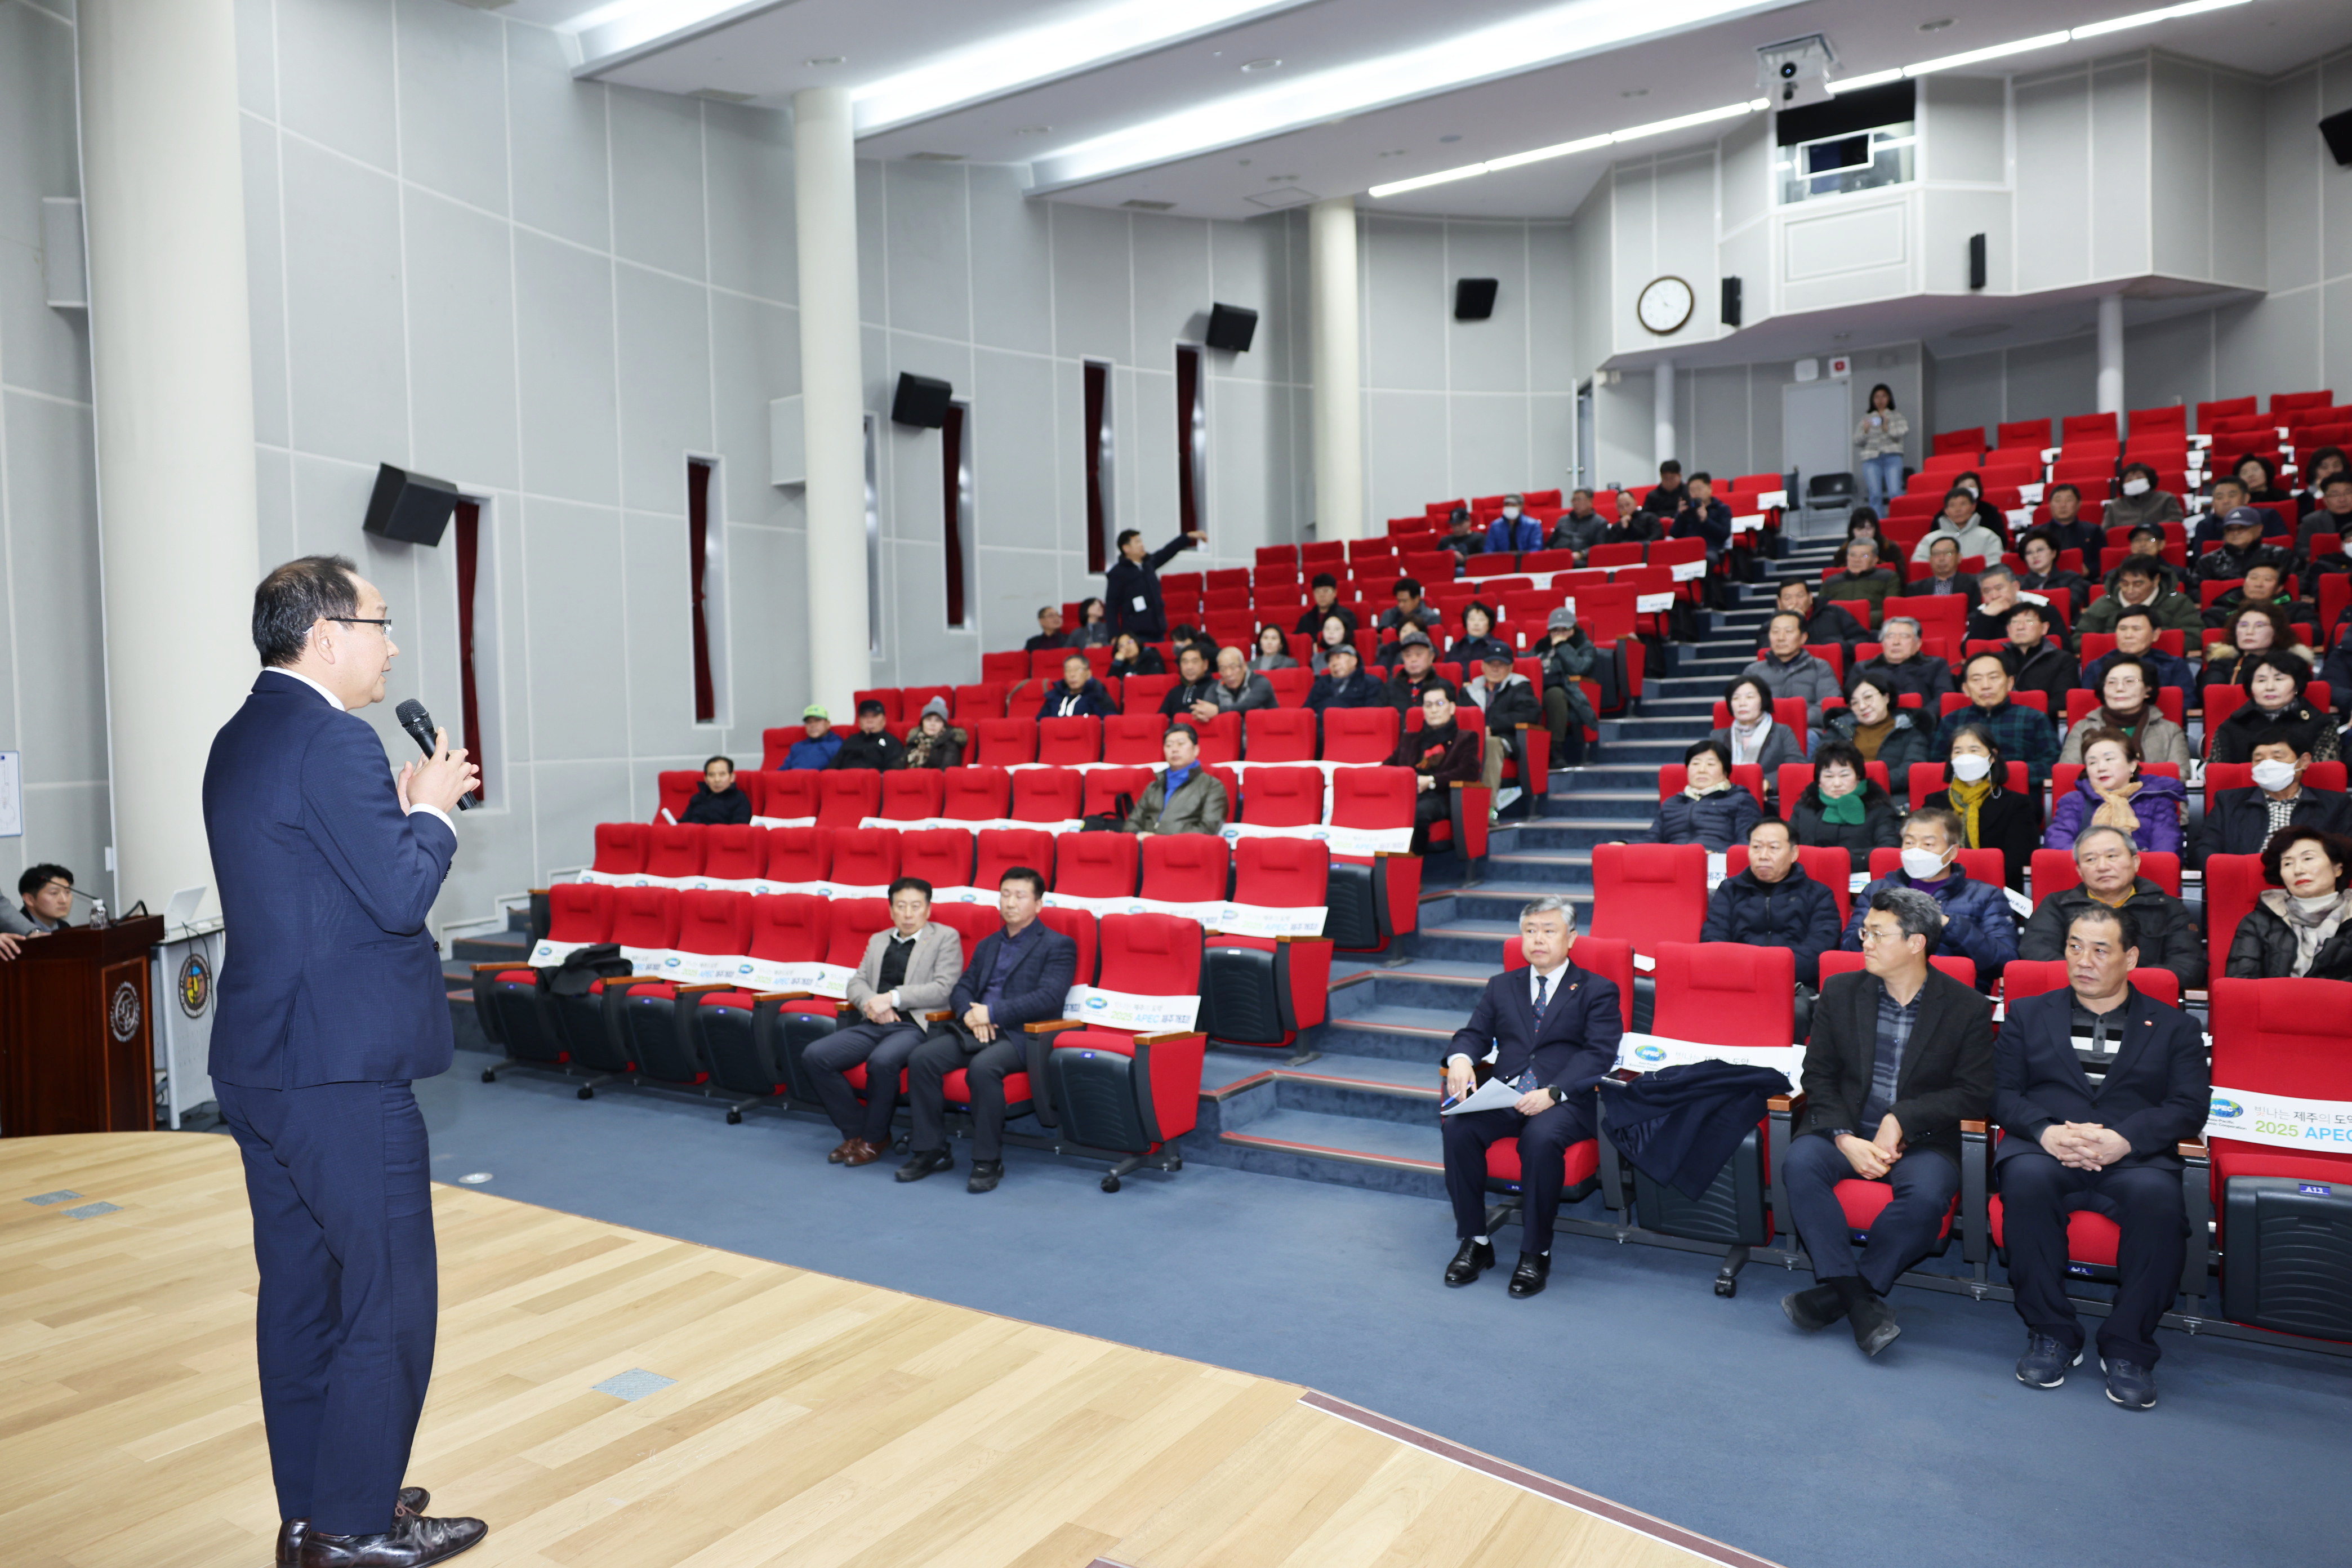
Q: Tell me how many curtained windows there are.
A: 5